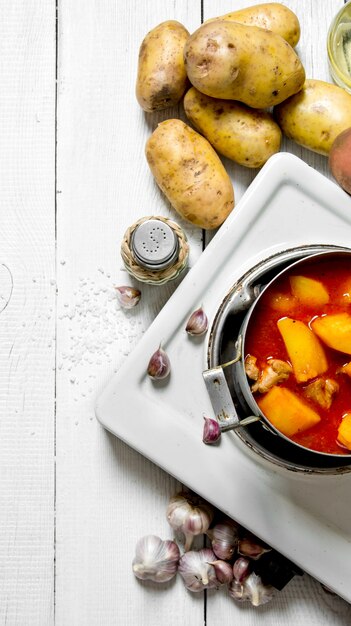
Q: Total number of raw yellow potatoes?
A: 6